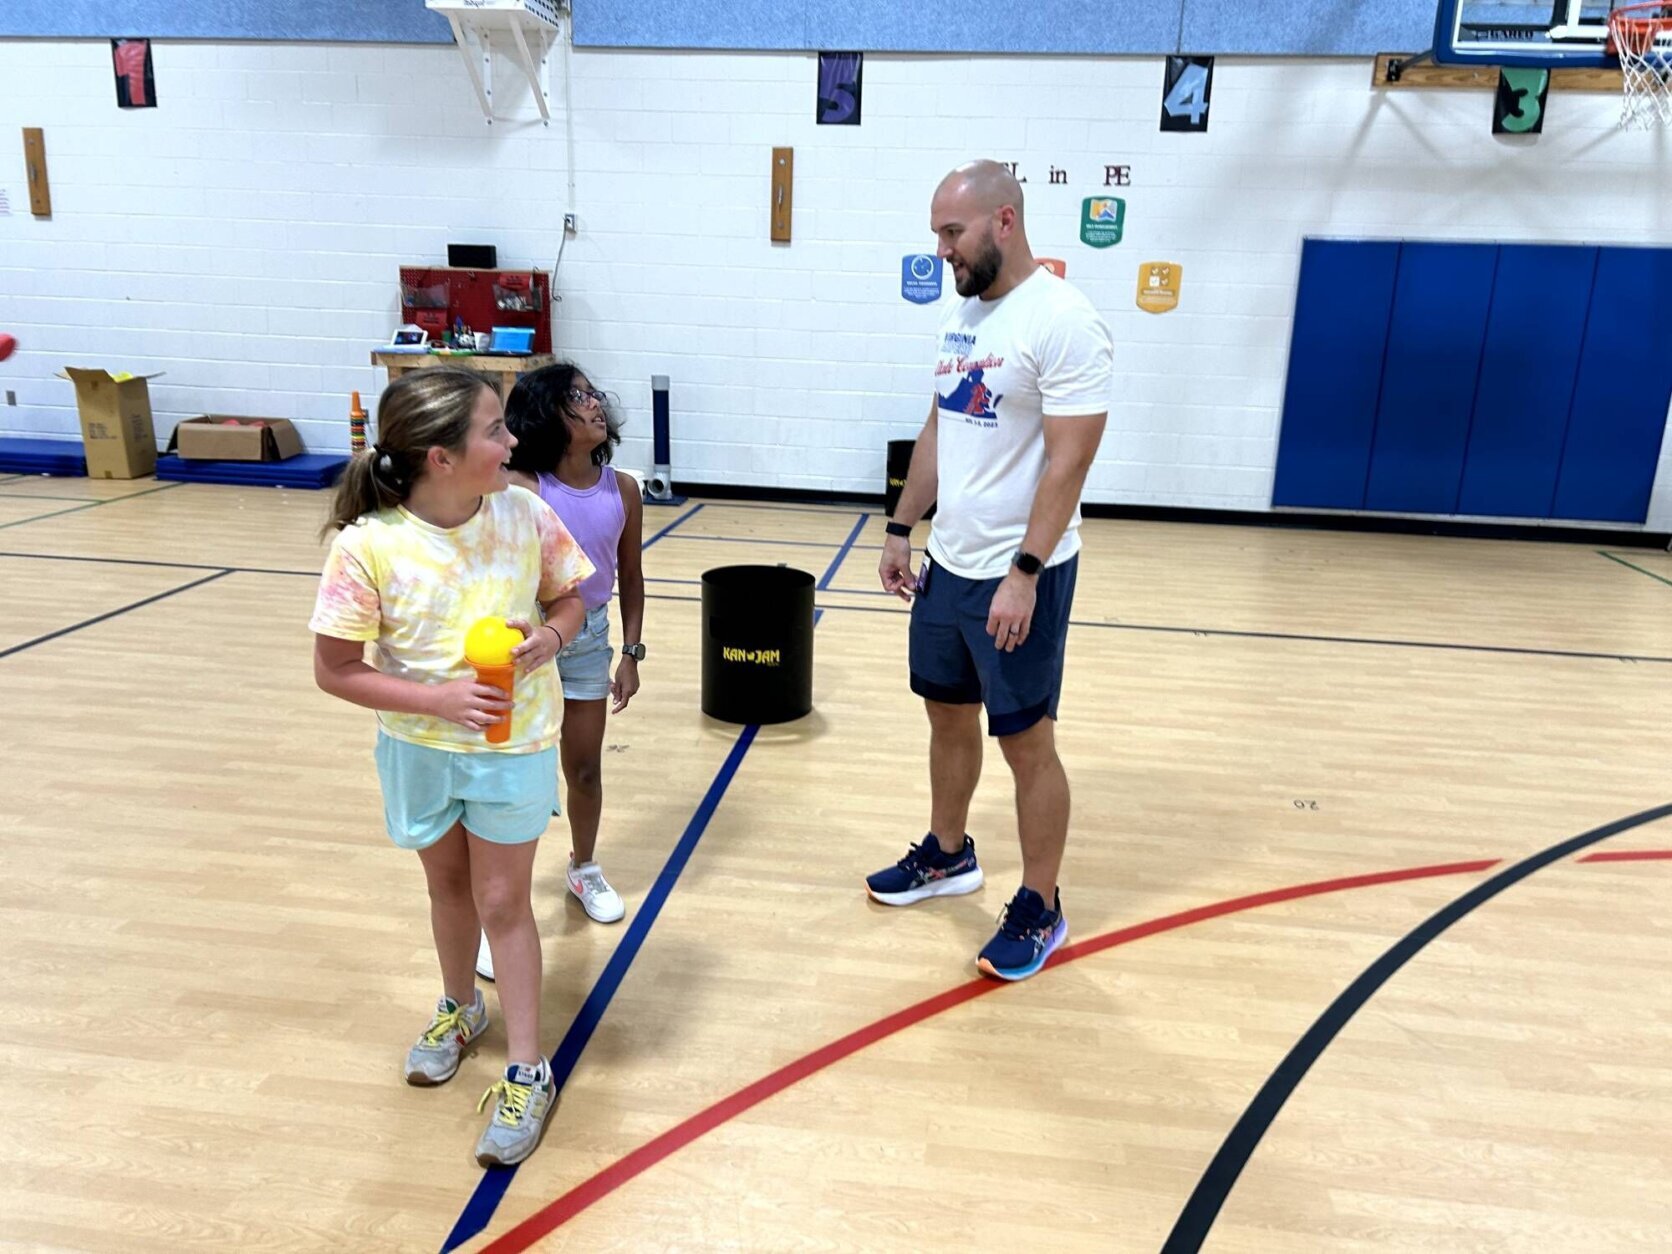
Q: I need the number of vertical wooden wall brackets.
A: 2